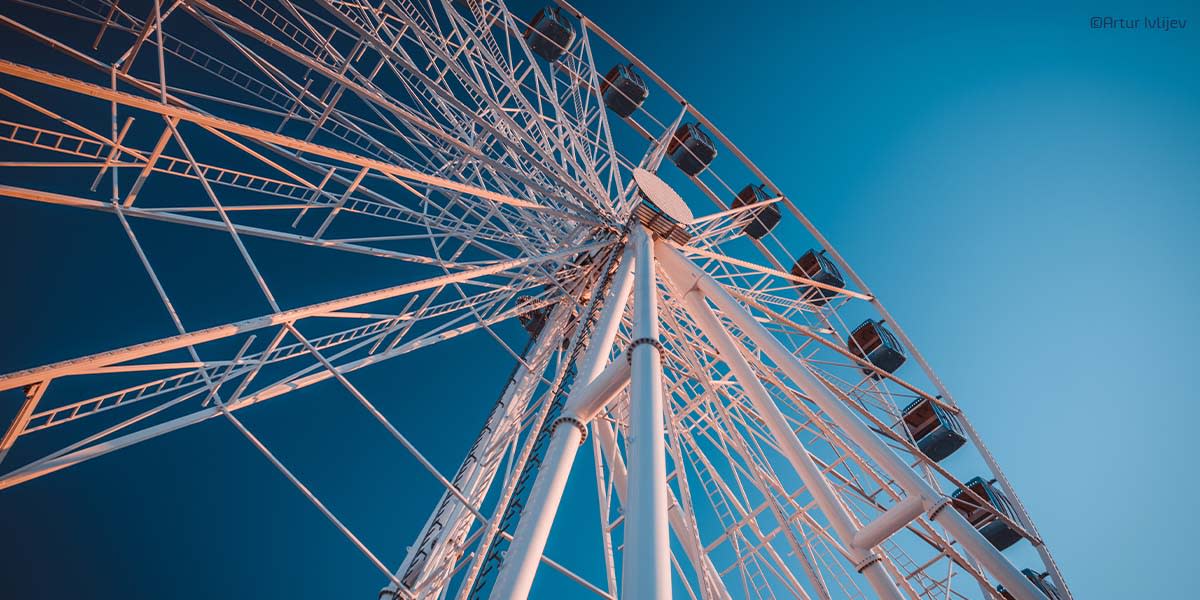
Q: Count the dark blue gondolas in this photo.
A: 9